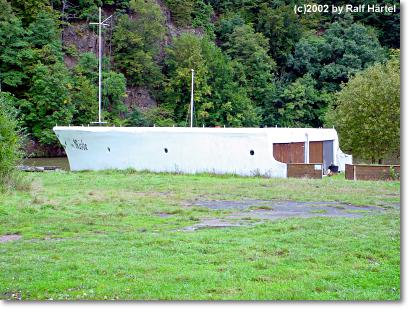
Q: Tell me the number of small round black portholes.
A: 3